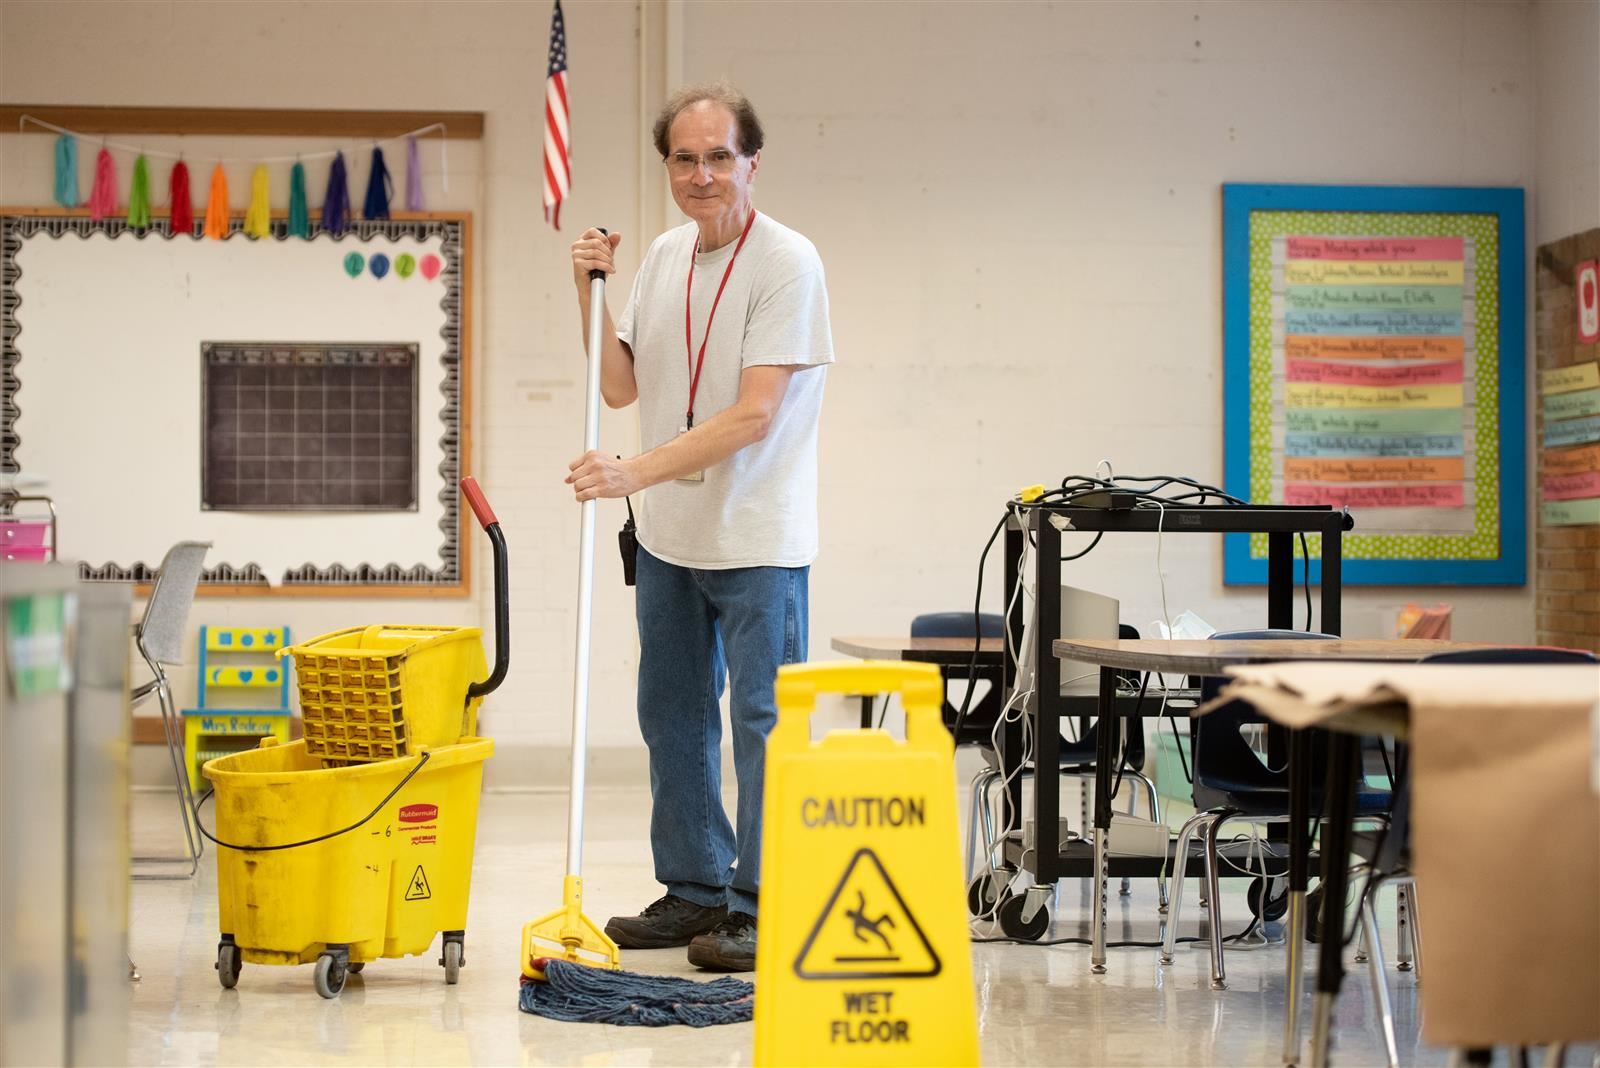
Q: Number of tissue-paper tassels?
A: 10